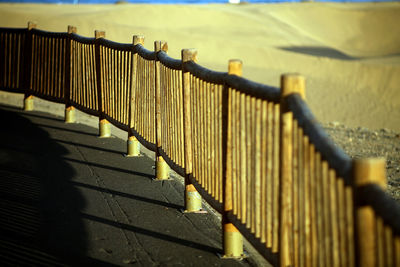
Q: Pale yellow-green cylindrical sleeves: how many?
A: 7